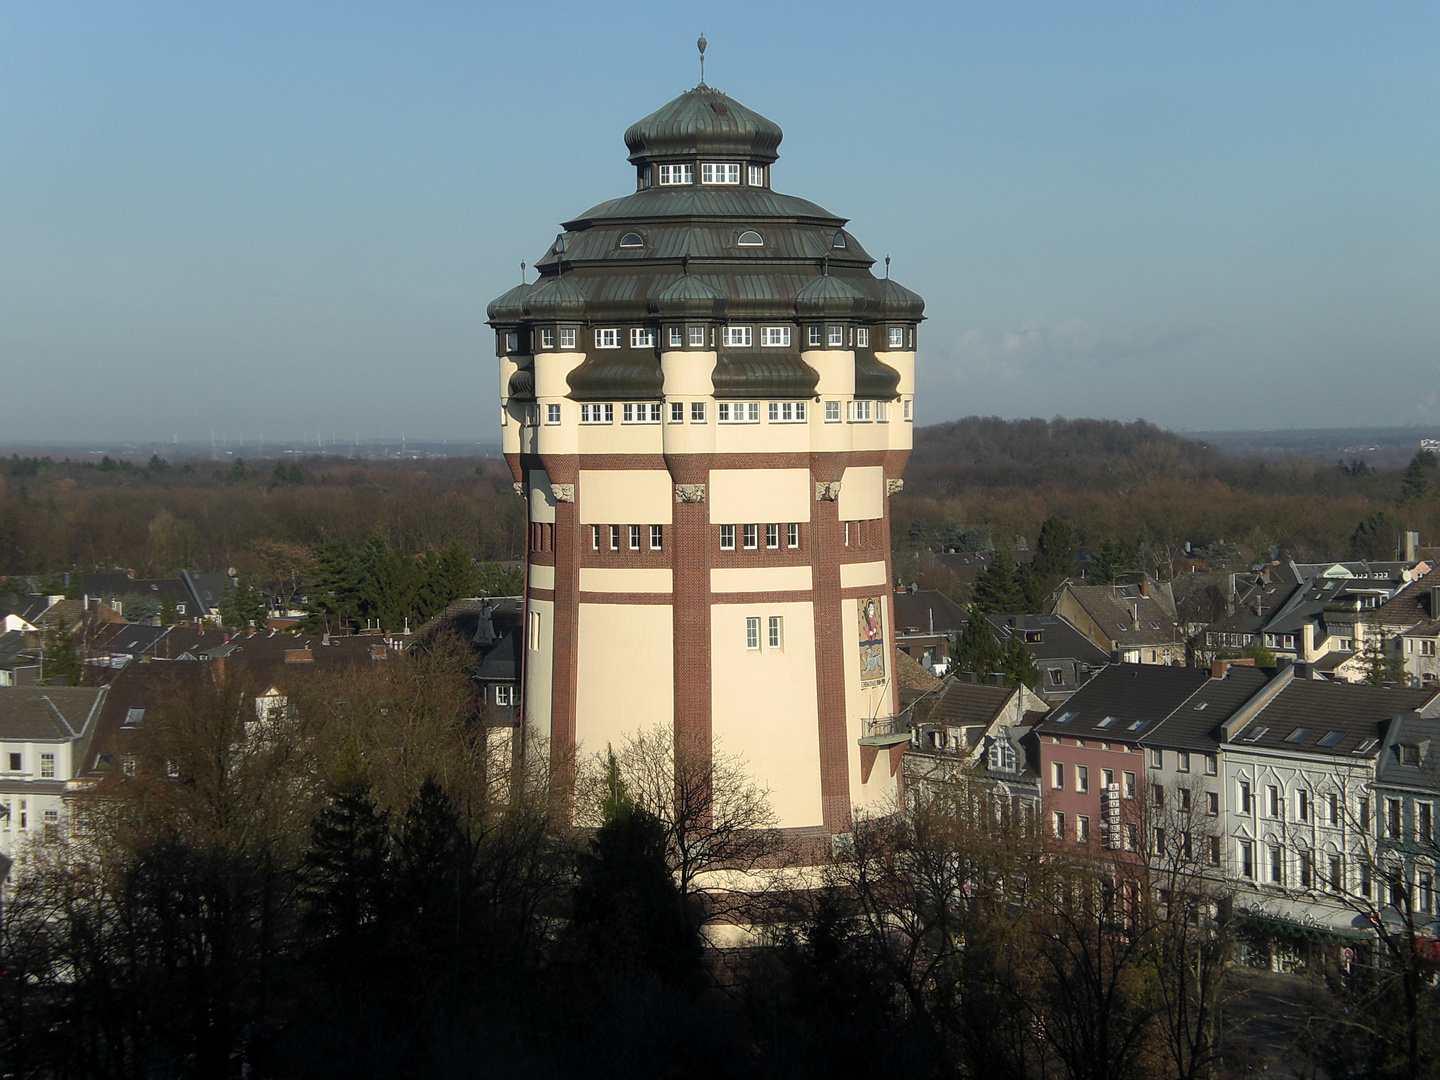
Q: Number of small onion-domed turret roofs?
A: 5